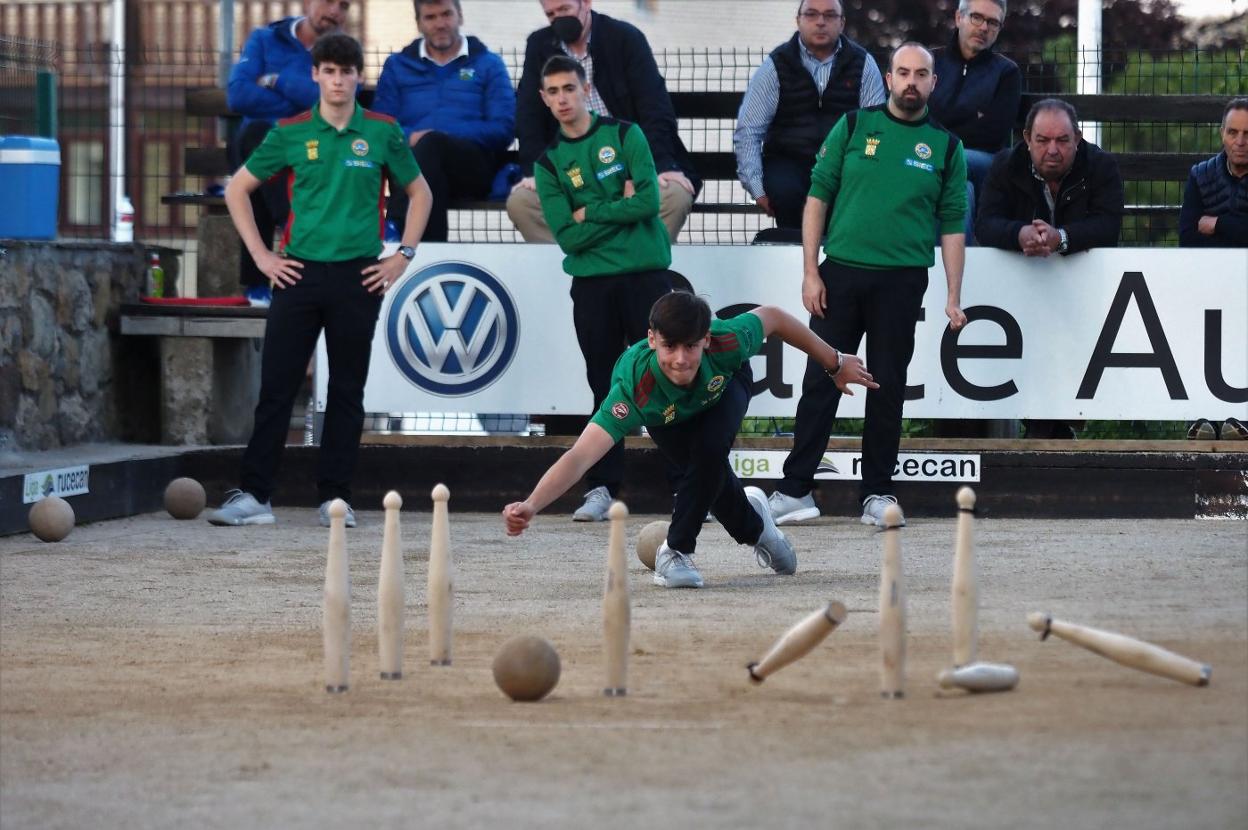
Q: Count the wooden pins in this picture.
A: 9